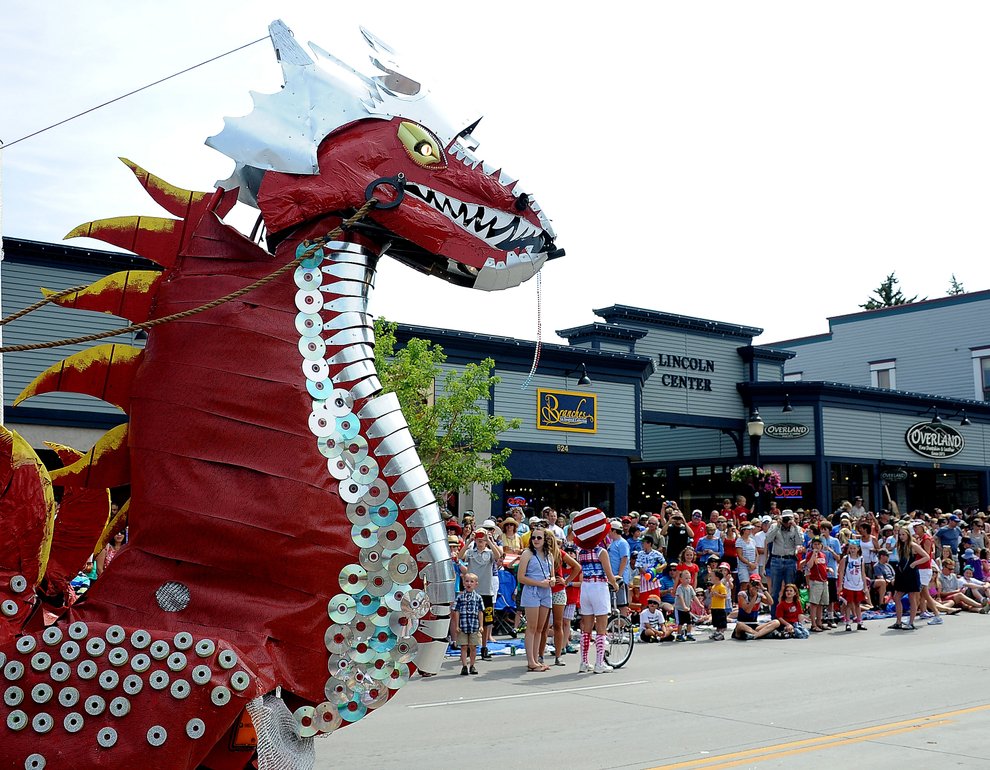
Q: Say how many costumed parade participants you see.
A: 1